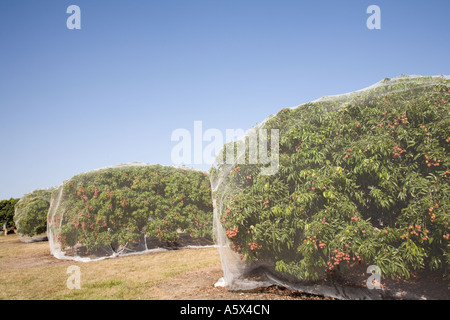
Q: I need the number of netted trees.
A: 3